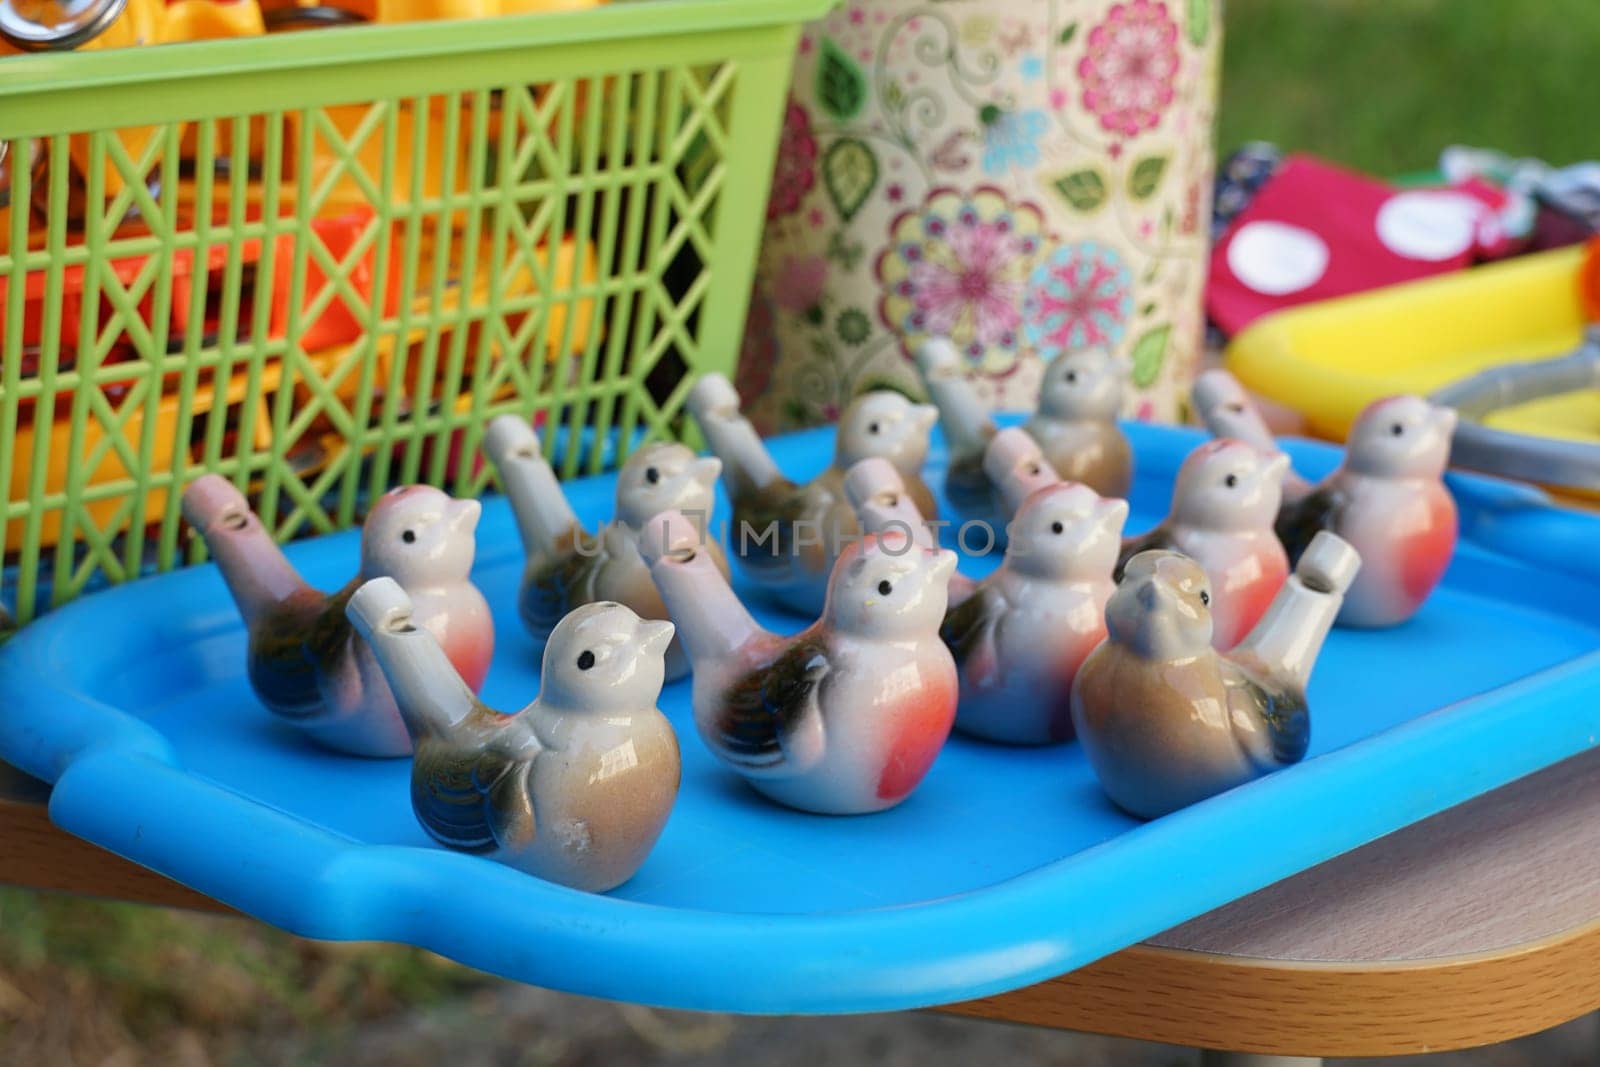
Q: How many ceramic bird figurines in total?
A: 10